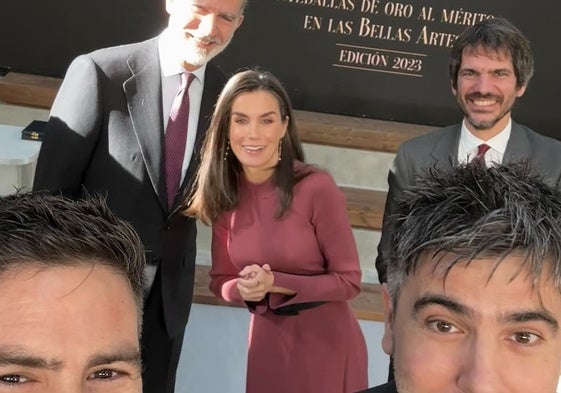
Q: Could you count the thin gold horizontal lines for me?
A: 2